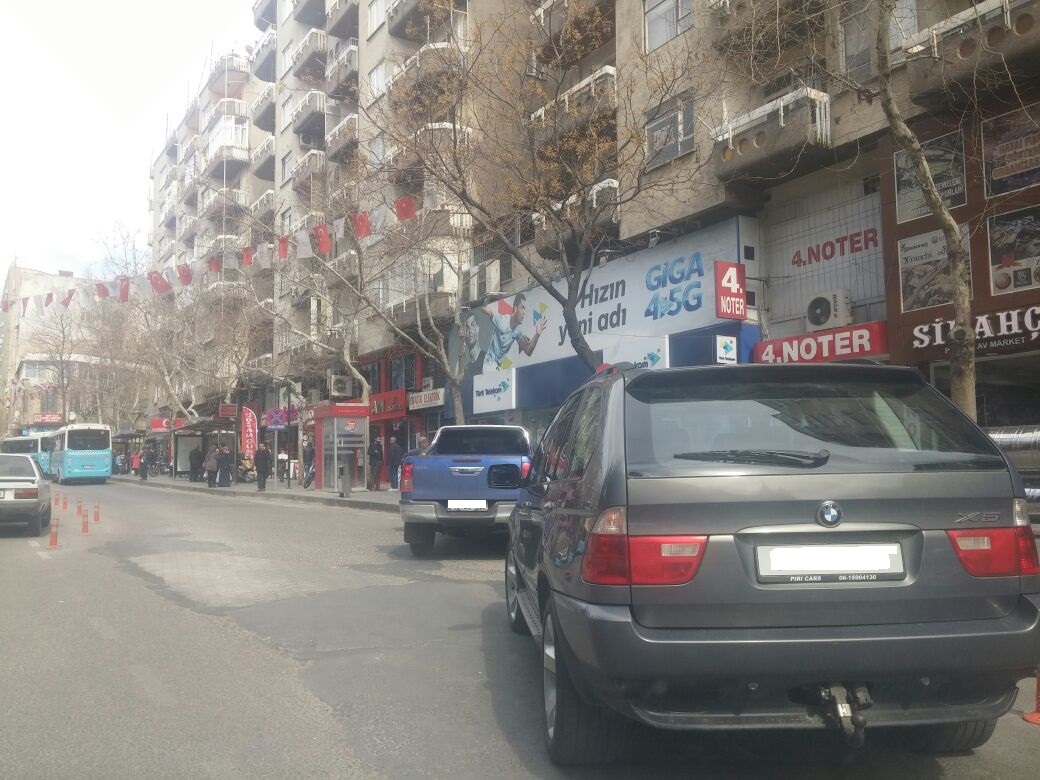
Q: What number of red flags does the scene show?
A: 14